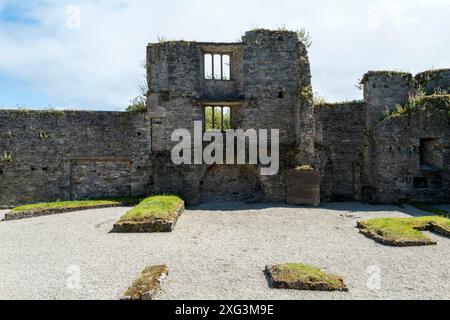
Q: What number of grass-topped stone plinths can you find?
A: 5